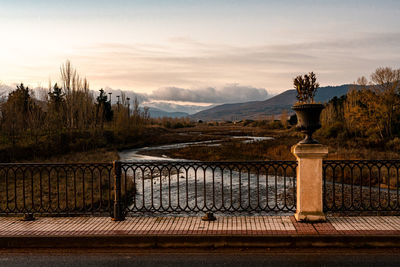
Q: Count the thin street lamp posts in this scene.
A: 3